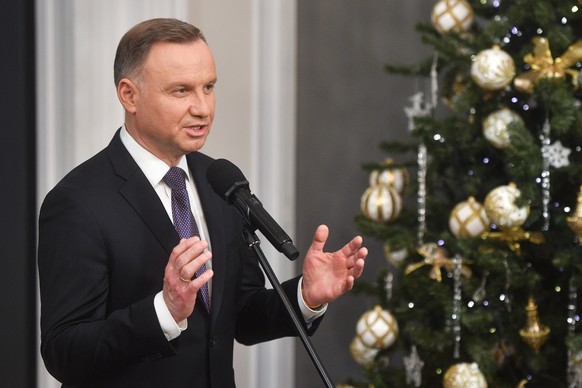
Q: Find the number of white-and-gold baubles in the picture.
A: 11